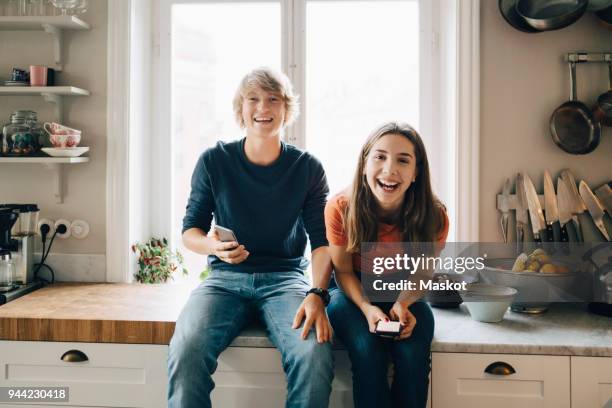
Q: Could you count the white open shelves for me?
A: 3